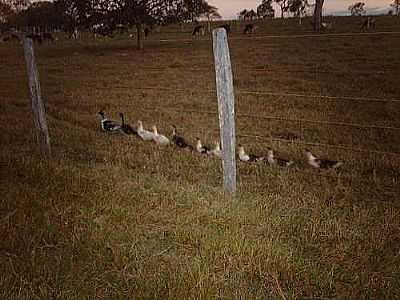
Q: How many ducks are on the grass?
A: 10